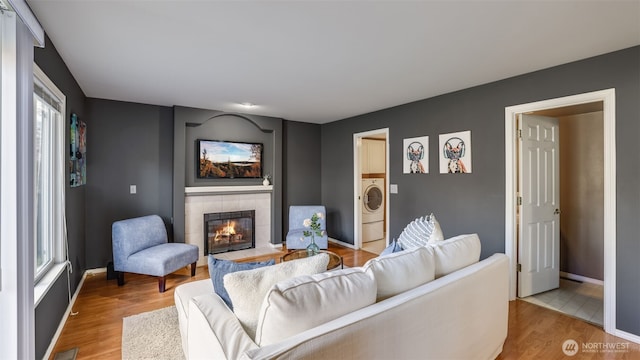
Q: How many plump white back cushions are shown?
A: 3